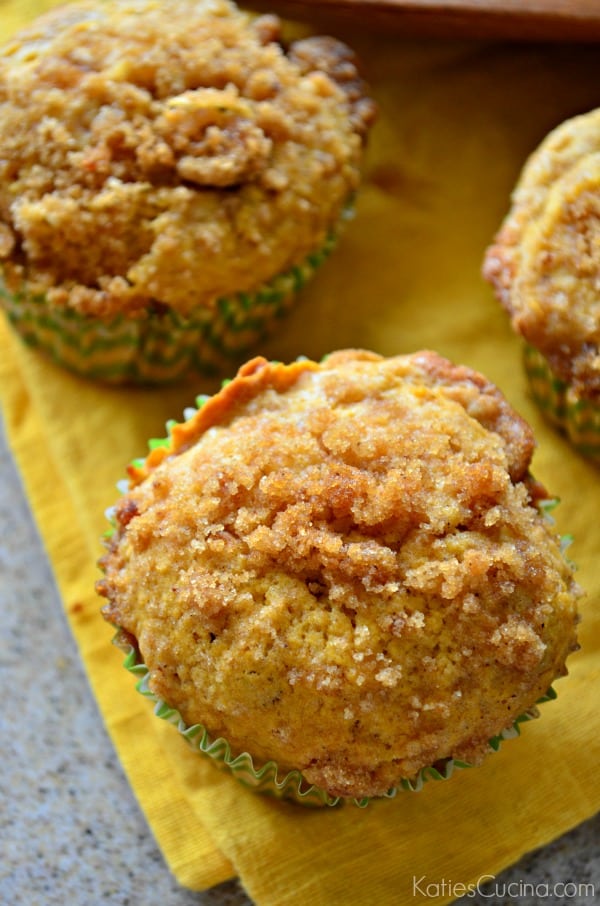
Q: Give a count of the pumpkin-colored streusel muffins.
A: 3